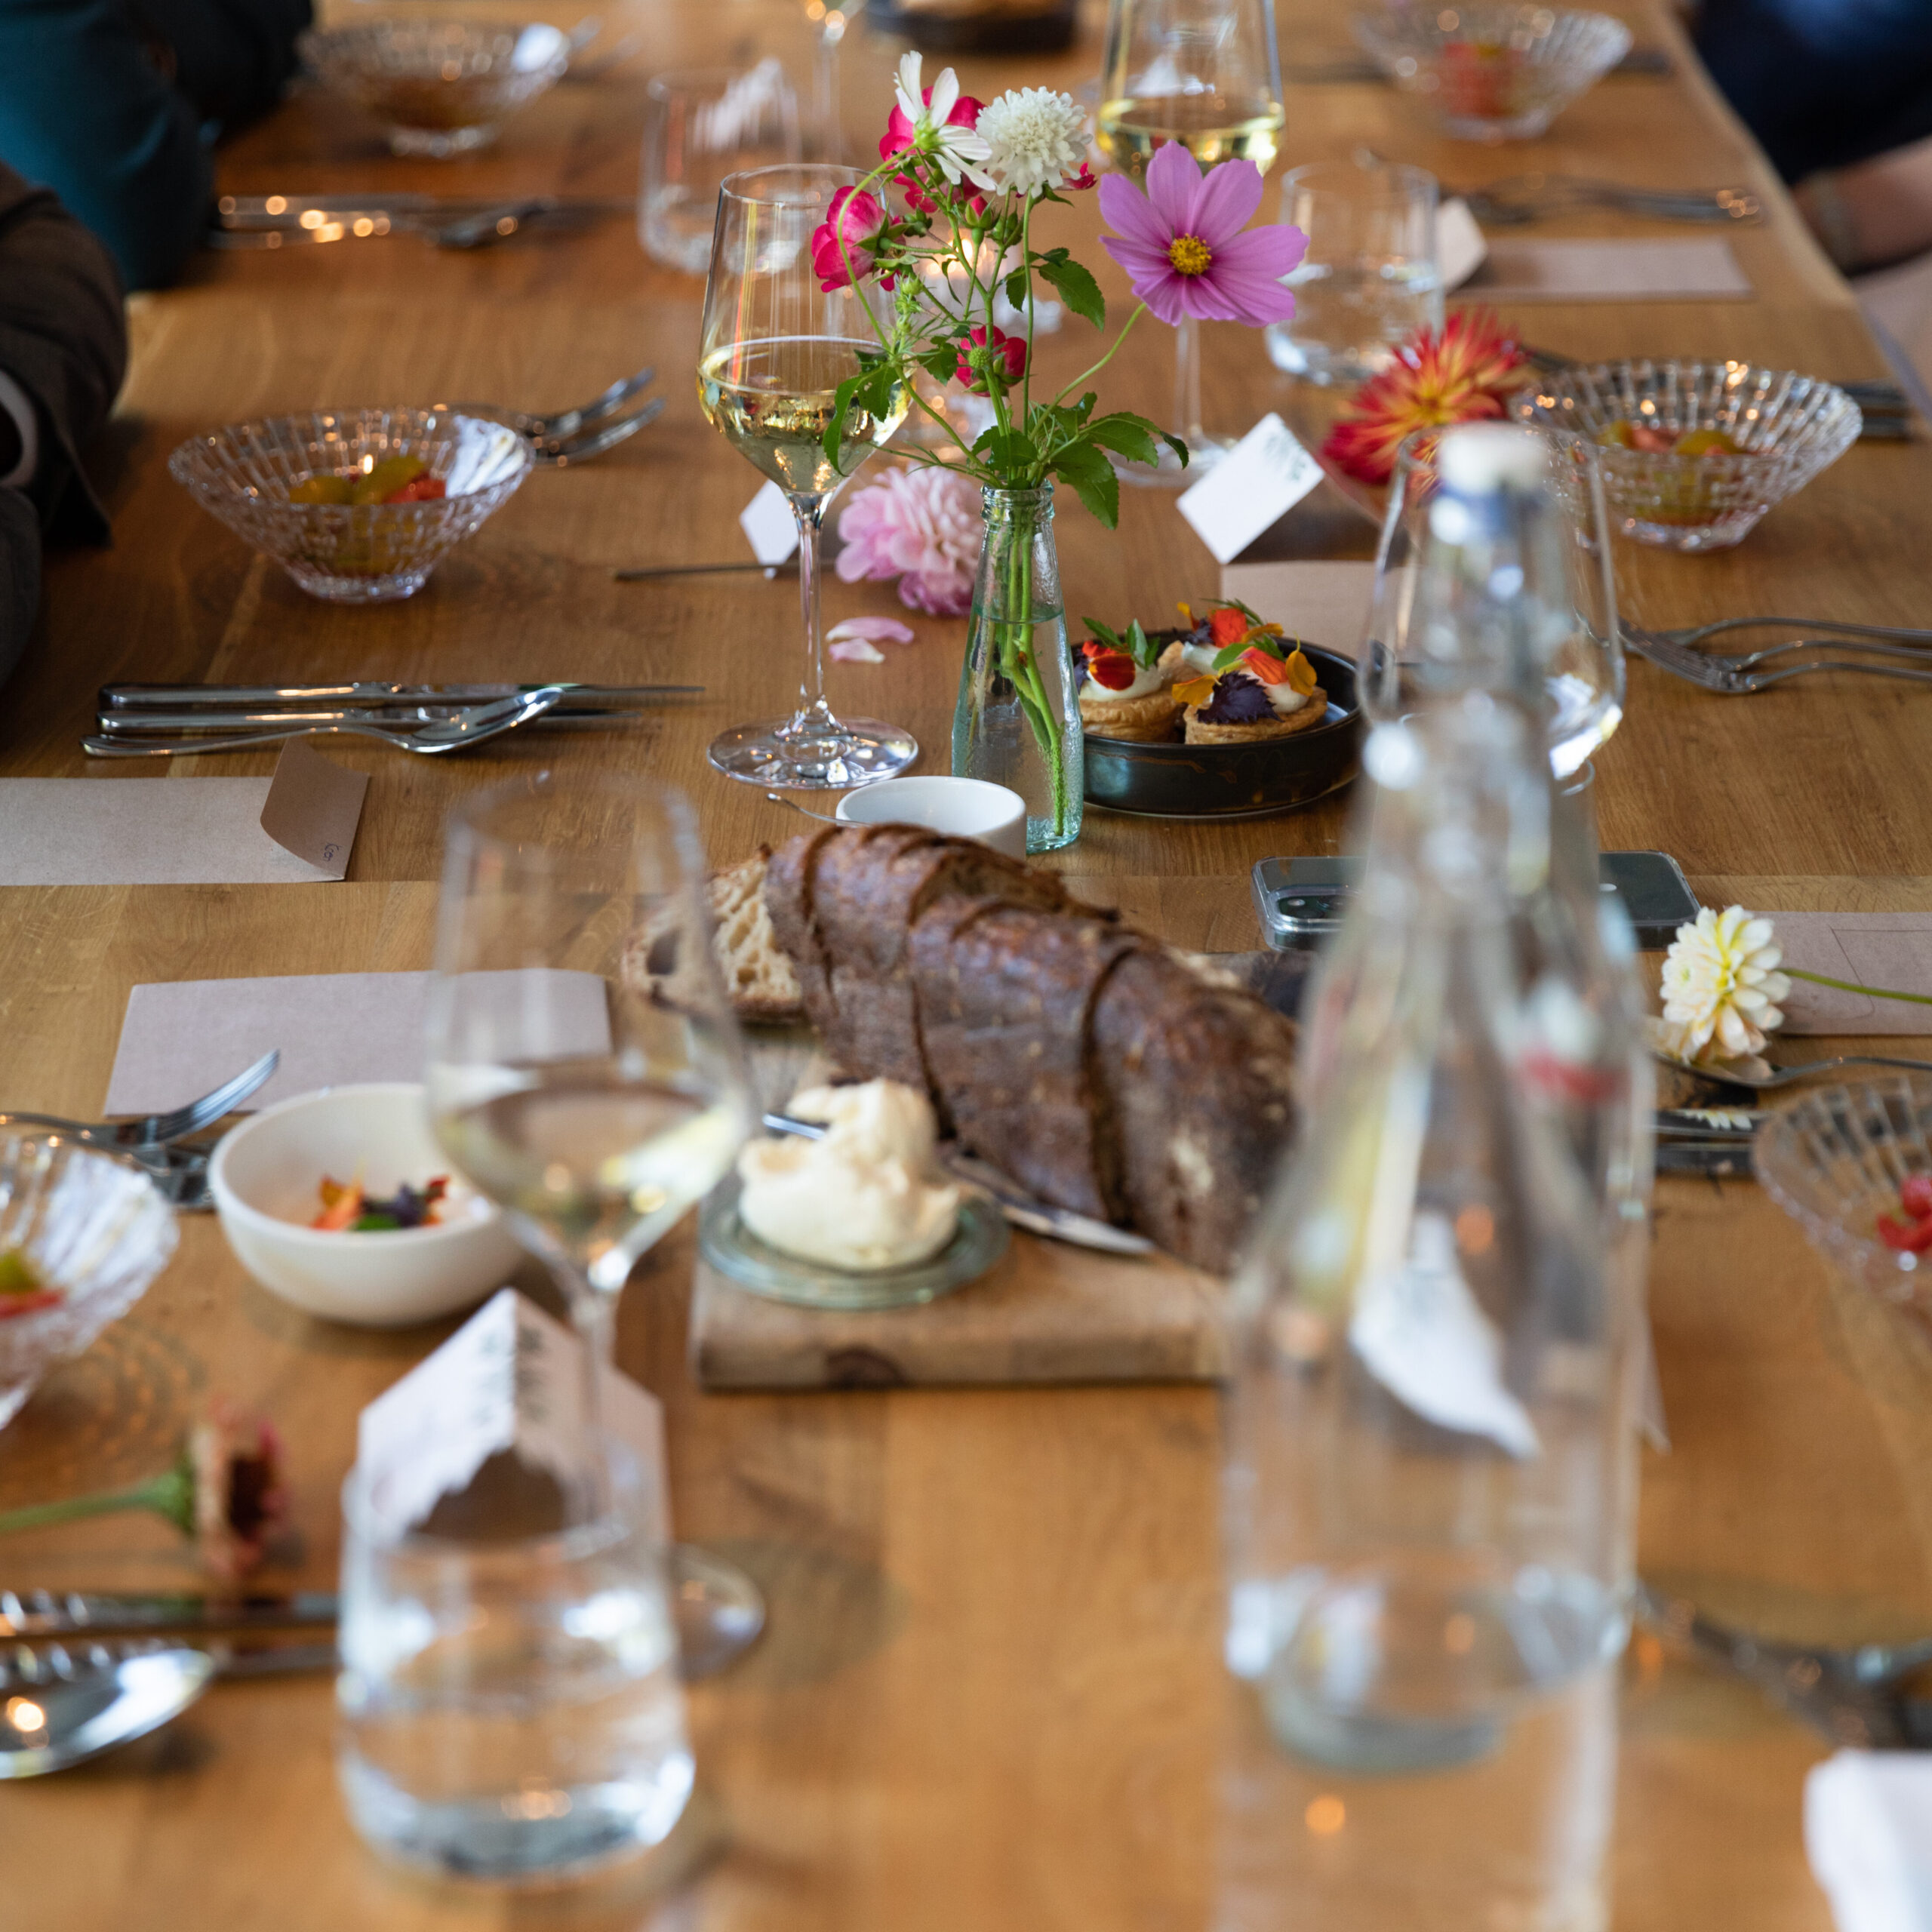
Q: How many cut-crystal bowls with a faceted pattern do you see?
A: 6